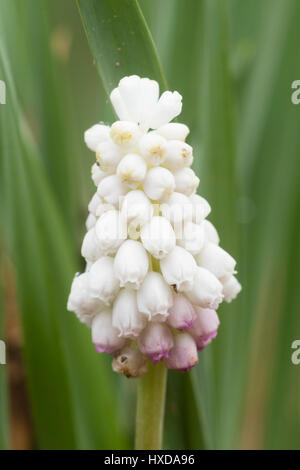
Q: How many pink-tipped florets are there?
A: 5